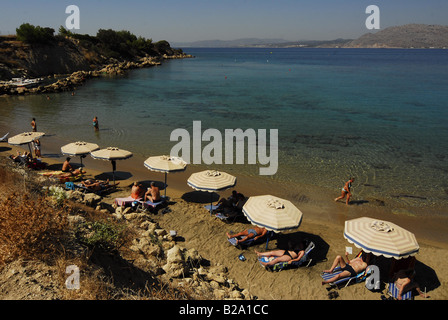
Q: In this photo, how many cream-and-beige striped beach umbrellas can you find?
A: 7